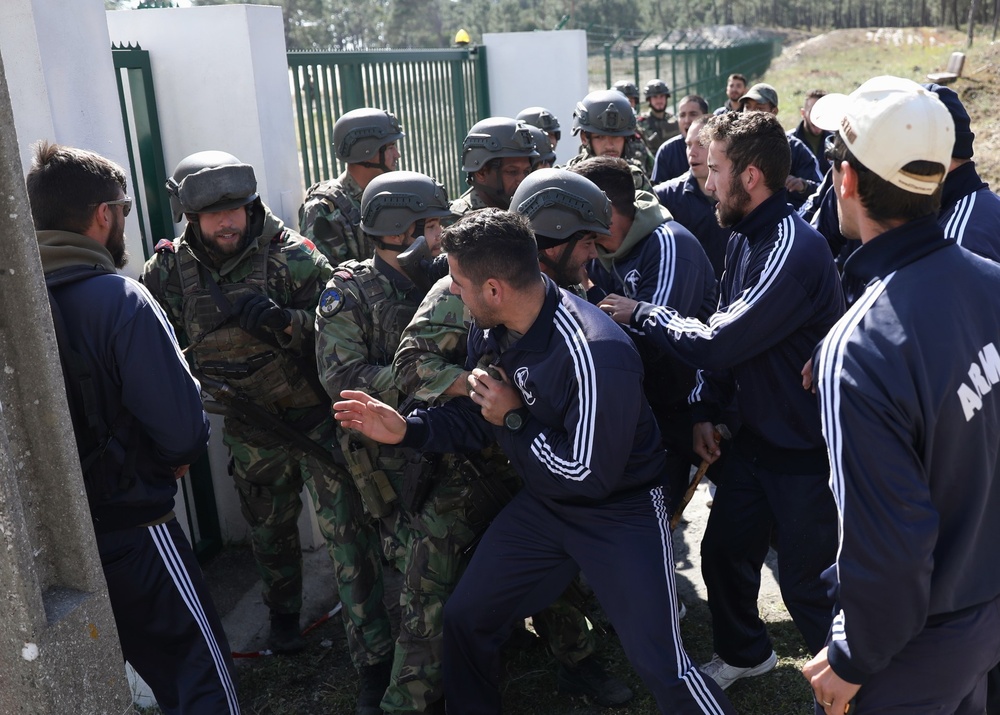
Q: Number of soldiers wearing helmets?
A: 10